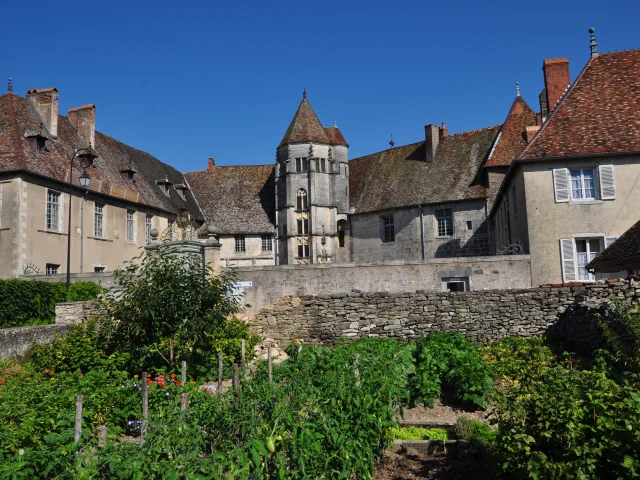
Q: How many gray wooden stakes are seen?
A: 10